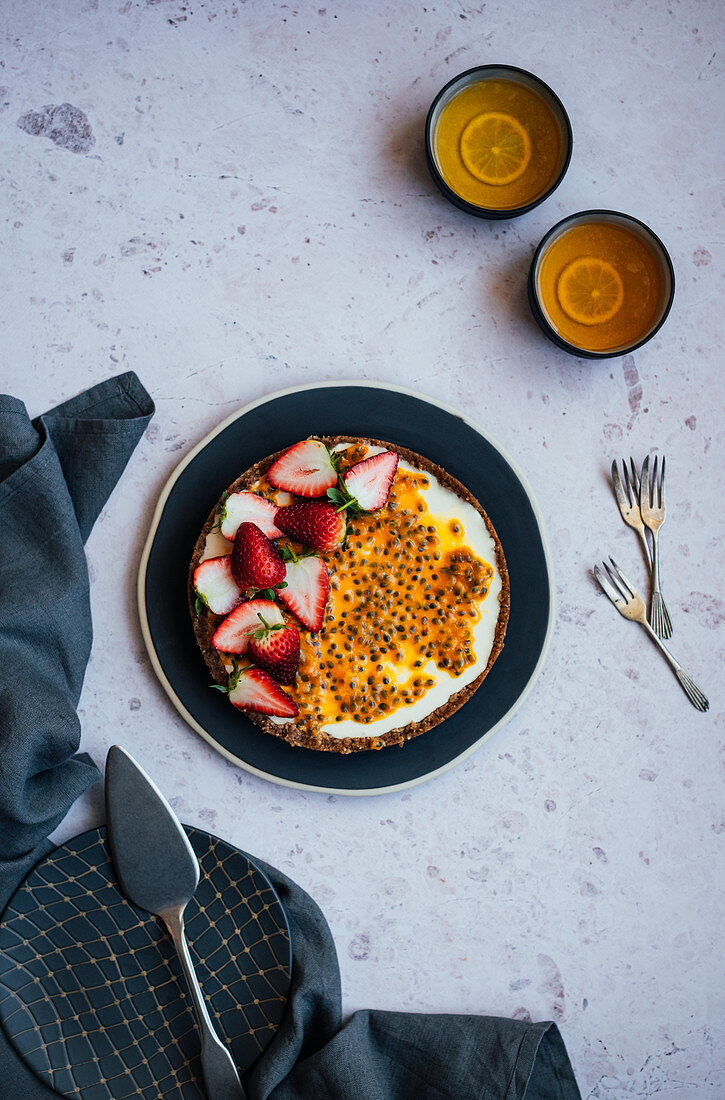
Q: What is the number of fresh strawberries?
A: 10